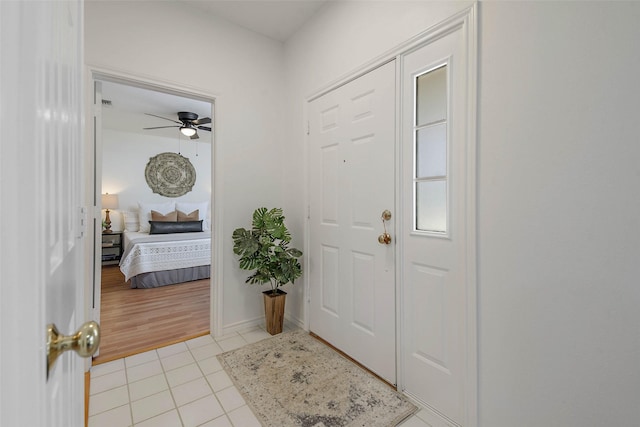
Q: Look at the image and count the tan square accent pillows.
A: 2